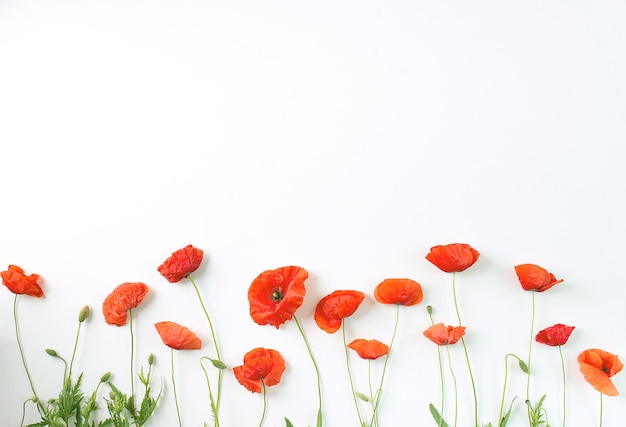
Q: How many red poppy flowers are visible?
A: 14